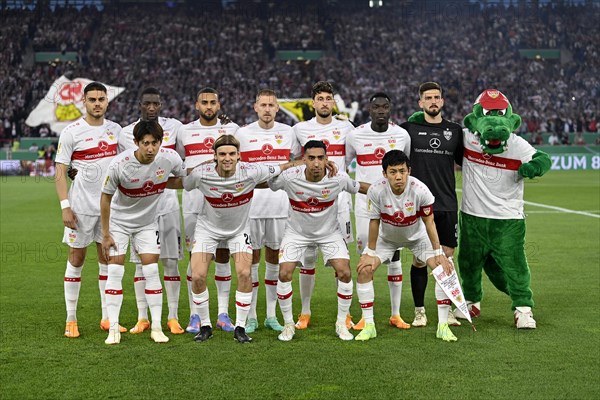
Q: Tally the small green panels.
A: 3